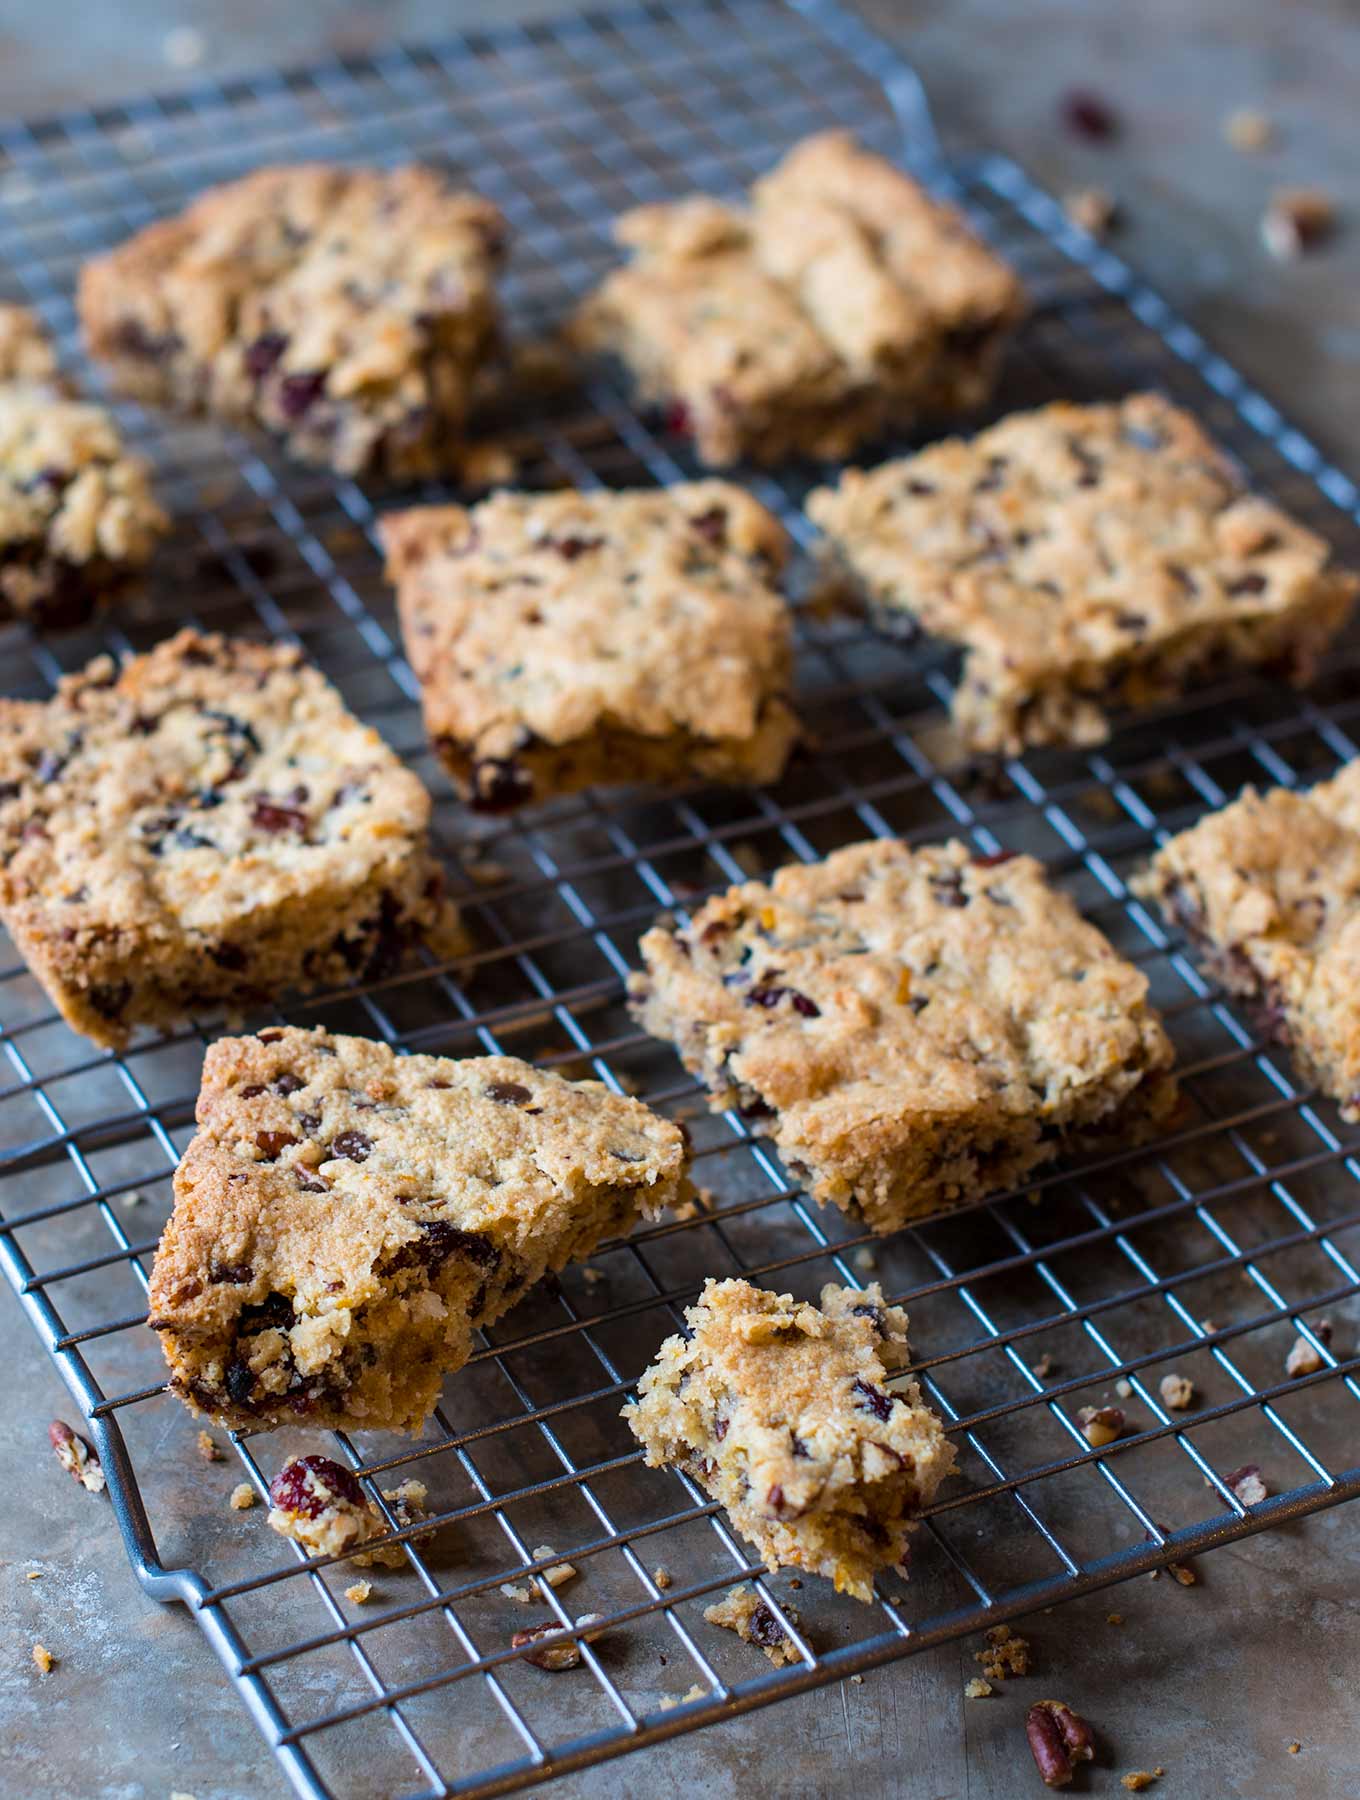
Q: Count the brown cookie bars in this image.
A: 10